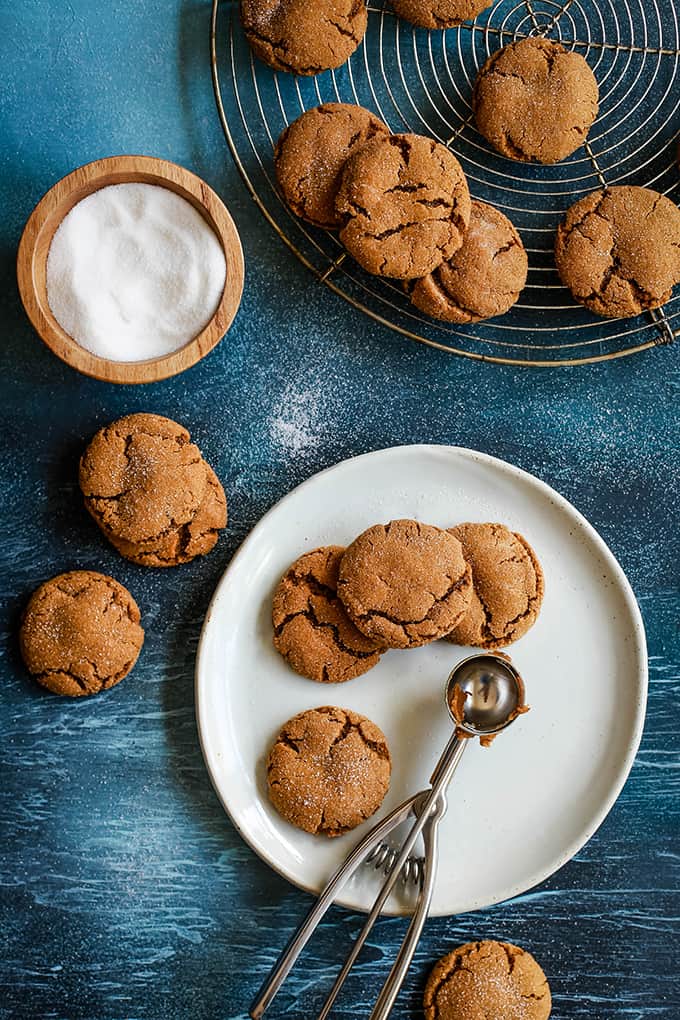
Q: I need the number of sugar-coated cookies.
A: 15